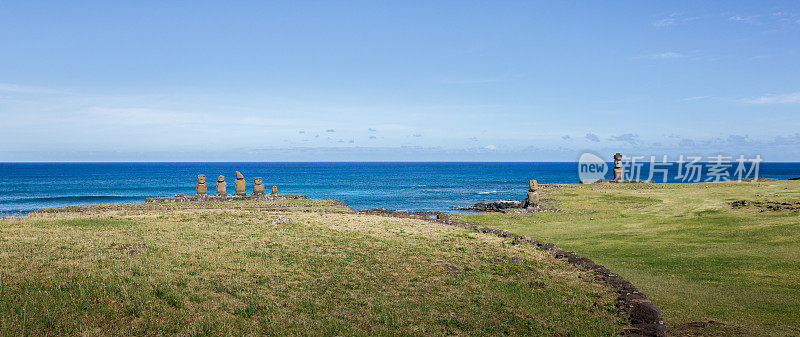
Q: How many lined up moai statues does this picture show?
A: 5